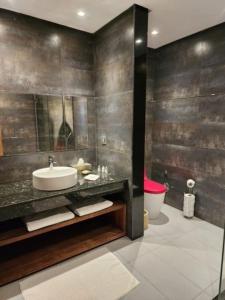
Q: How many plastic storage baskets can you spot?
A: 0